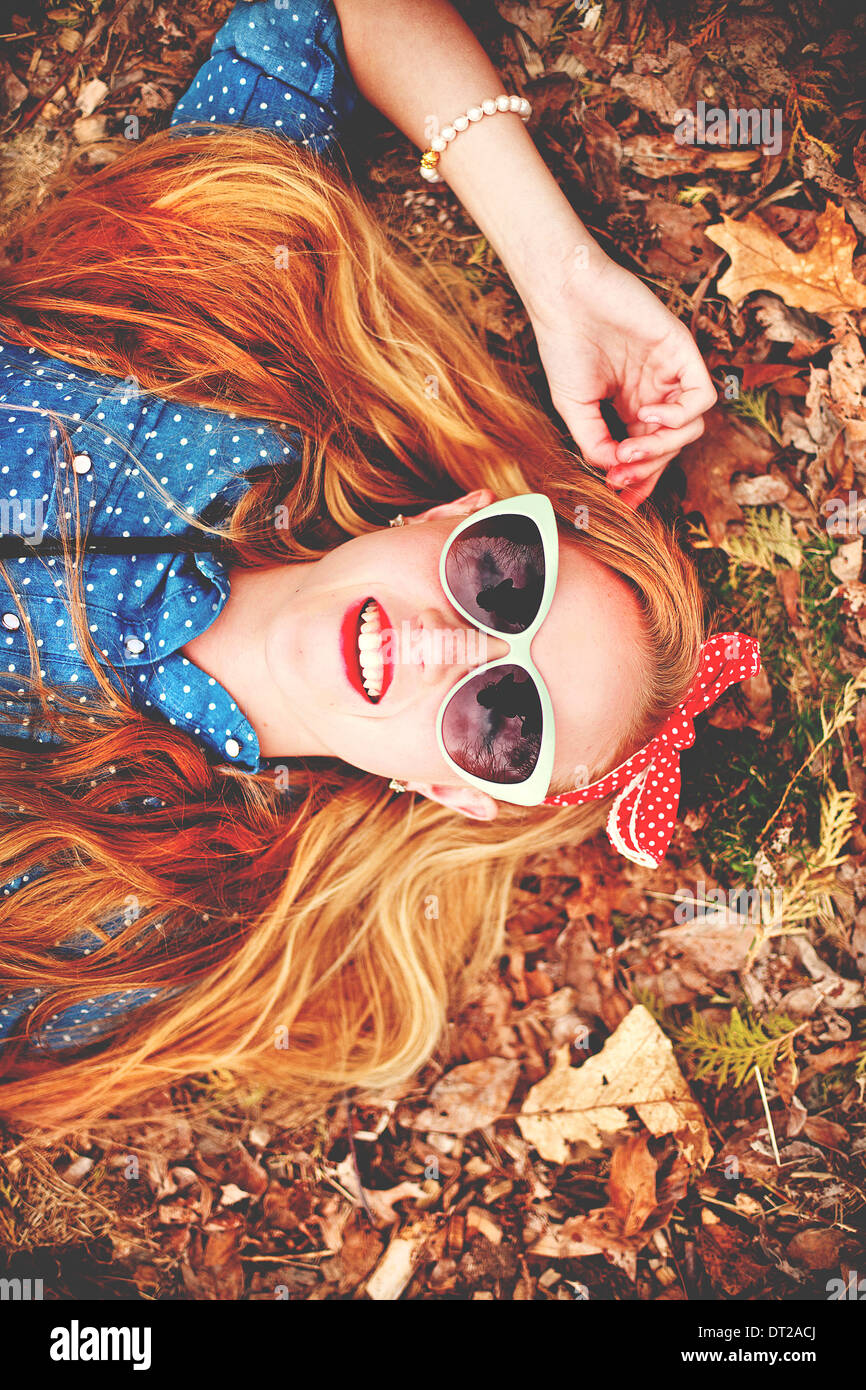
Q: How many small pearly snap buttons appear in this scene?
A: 4